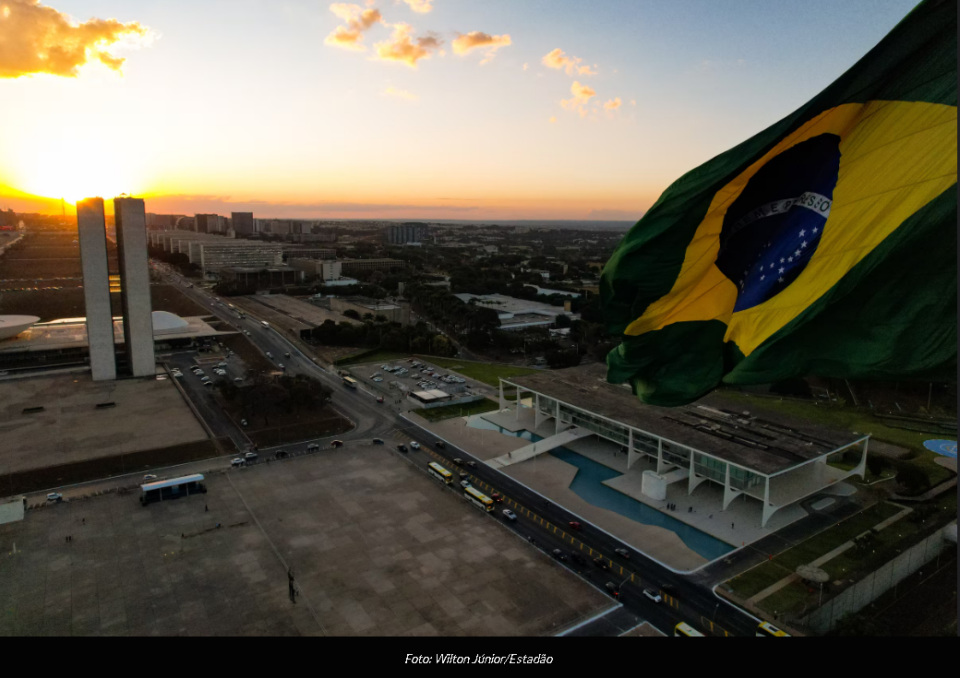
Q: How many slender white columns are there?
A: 10